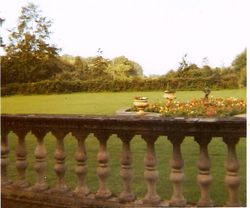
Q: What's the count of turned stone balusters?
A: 11